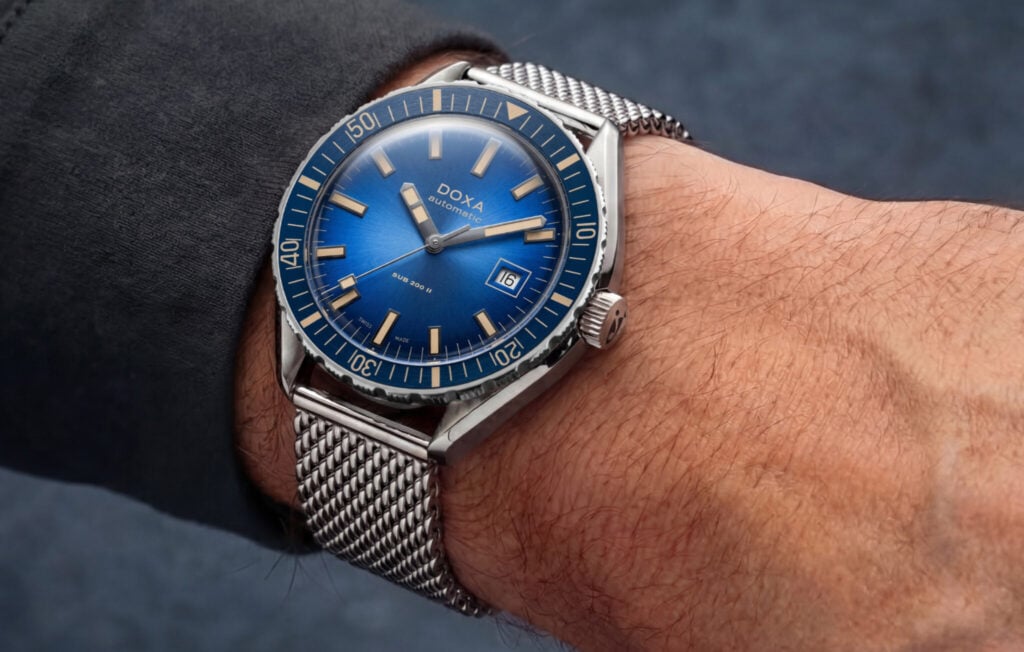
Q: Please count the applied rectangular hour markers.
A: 11